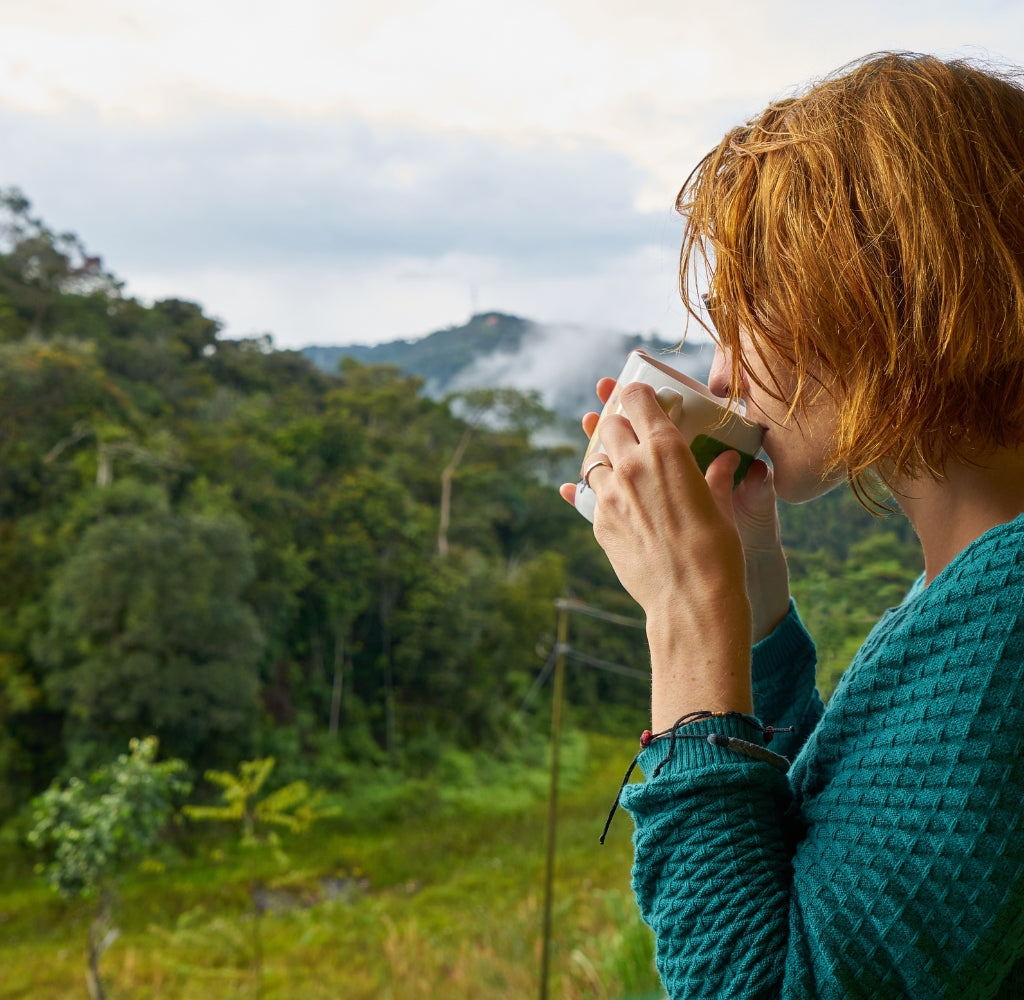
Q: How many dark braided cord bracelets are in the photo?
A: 2